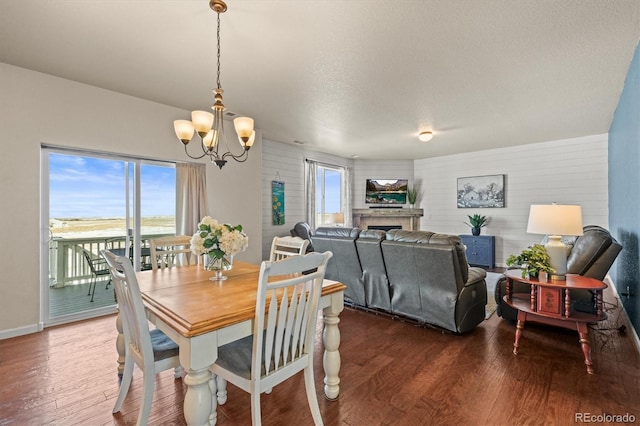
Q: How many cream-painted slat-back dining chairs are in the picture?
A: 4